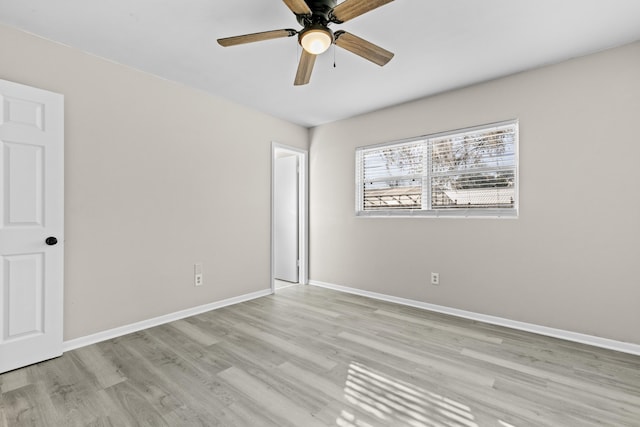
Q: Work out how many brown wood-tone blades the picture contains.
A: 5